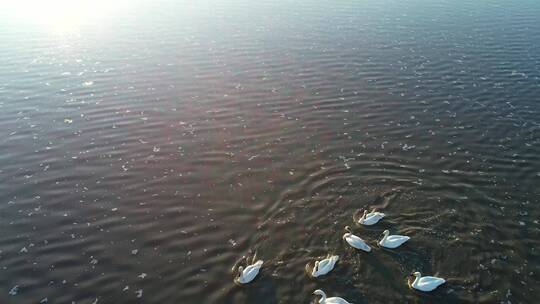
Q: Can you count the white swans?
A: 7